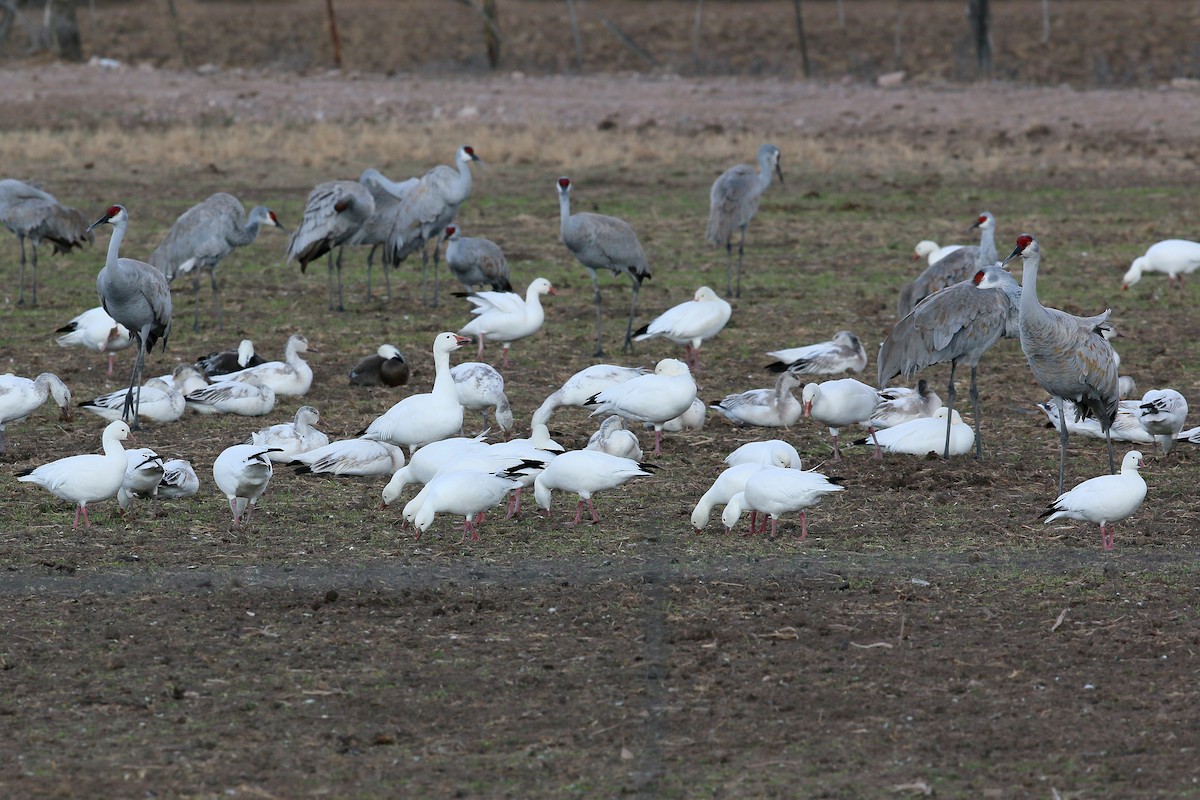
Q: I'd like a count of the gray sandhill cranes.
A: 12